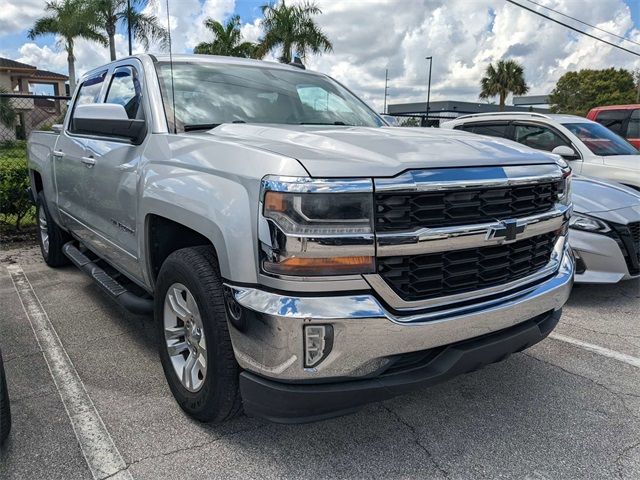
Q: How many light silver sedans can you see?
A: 1